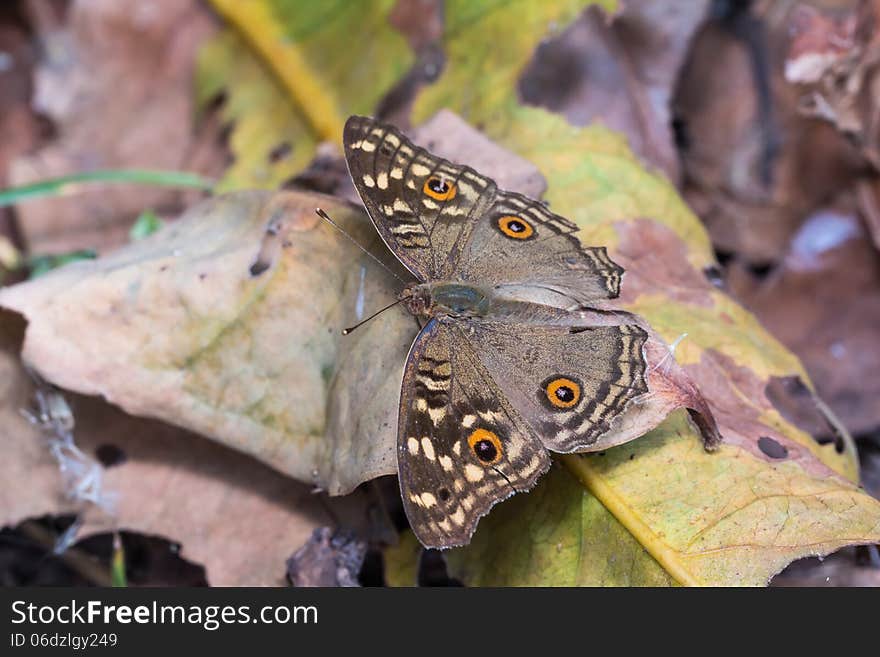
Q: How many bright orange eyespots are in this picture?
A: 4